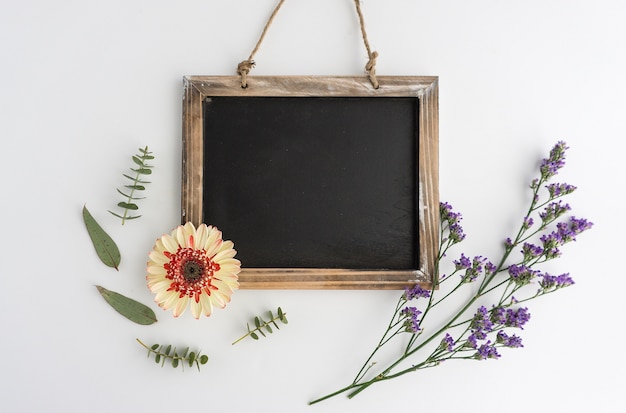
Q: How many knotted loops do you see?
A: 2